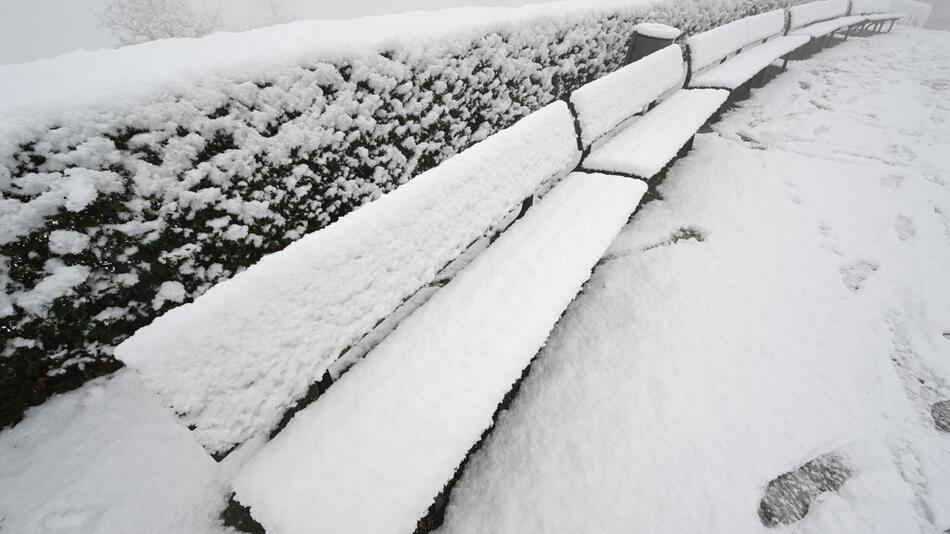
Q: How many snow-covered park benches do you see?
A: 5